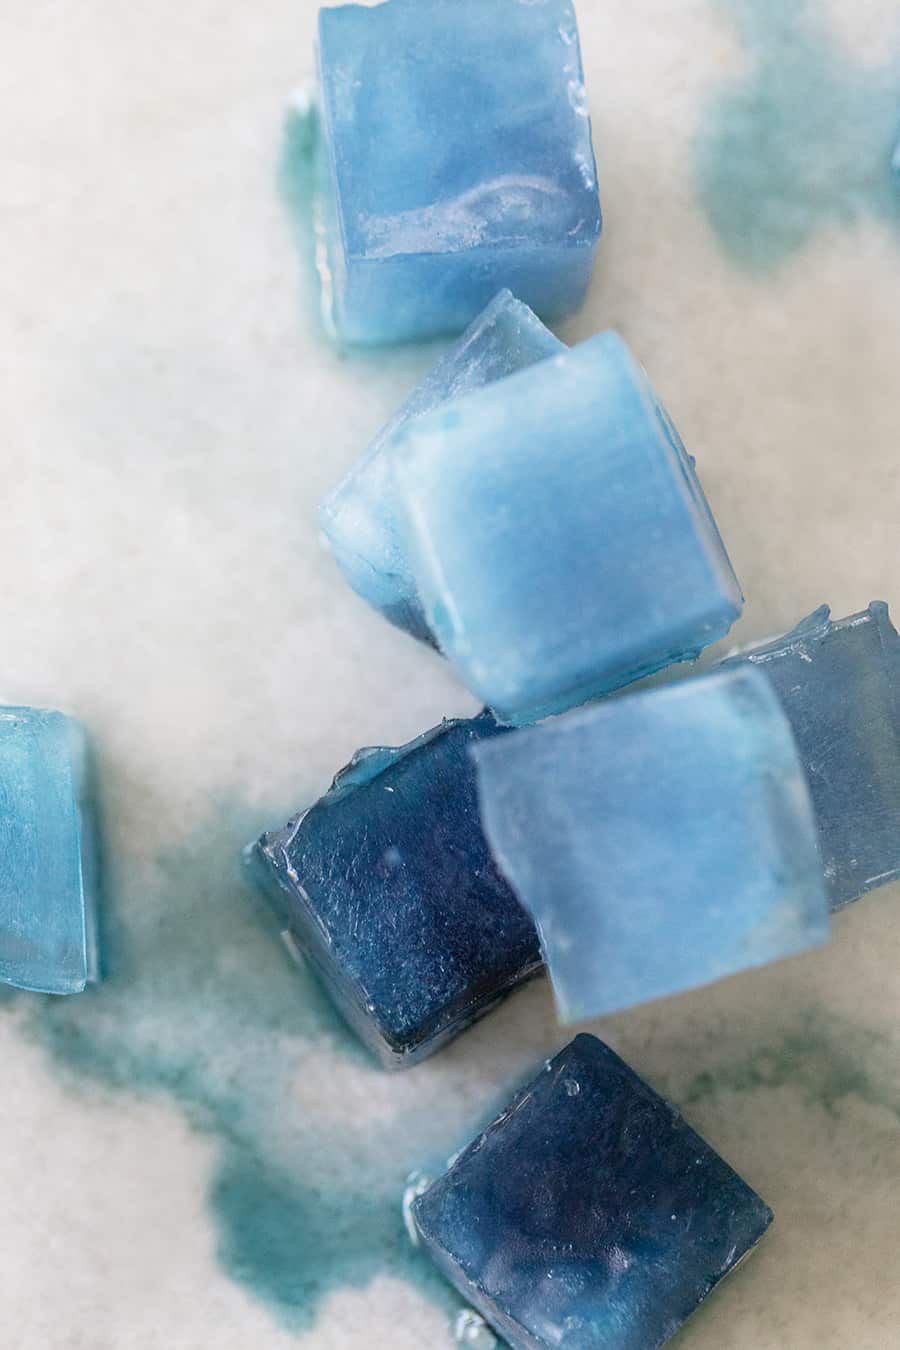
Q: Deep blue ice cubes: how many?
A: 2